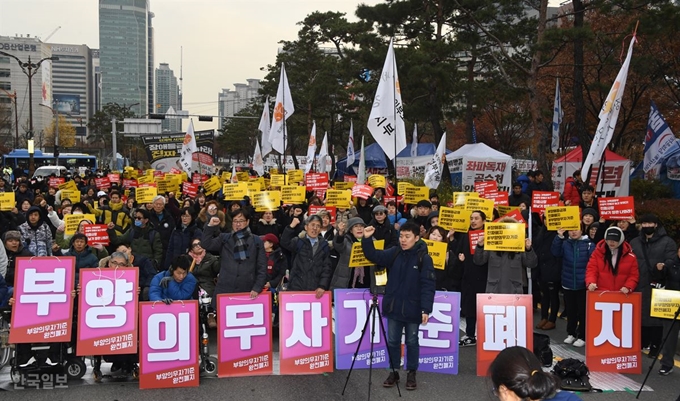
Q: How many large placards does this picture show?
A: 9